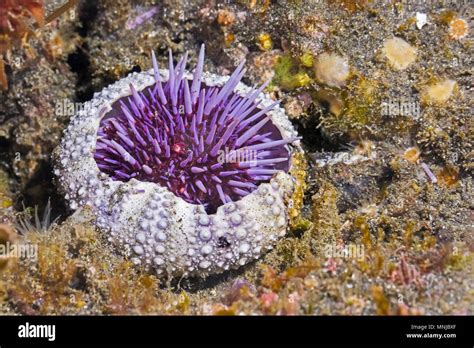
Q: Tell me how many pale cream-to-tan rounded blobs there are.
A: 3